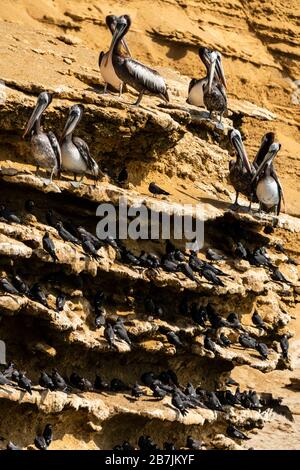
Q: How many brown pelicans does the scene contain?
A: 9